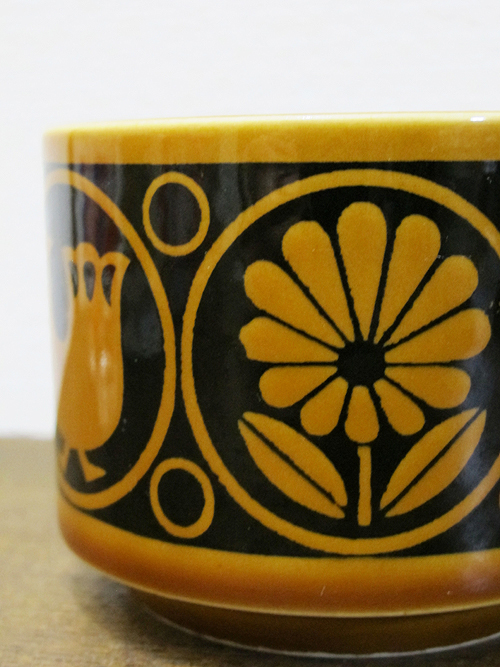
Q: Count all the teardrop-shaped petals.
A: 12